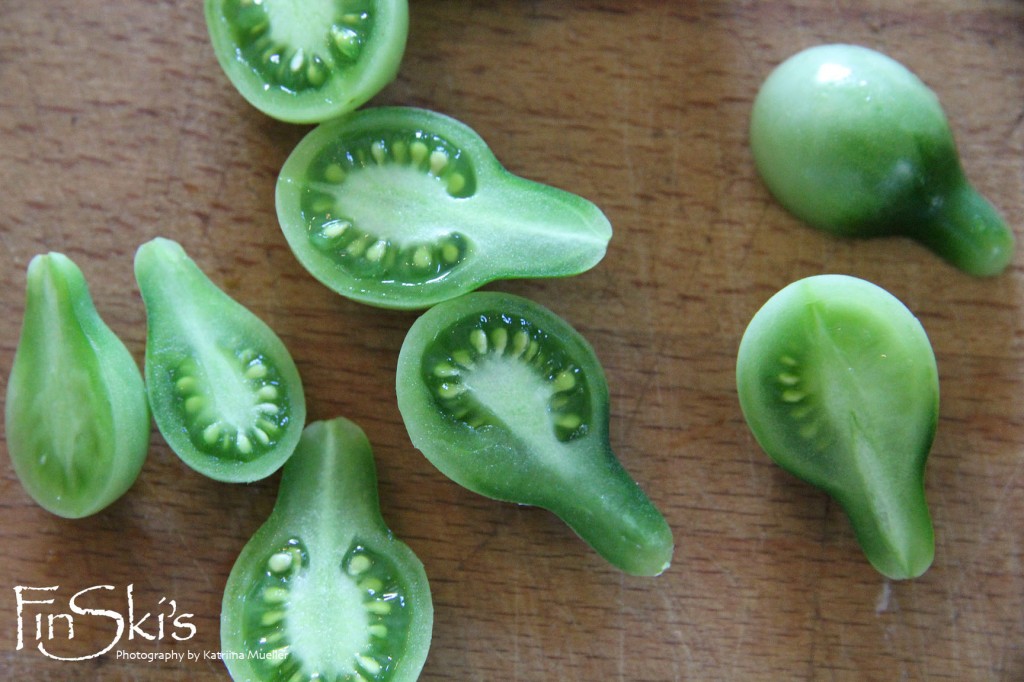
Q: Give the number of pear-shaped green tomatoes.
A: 8